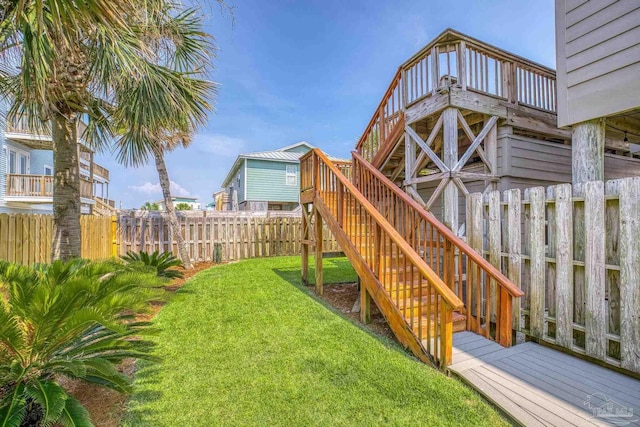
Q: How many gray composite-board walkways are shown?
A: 1